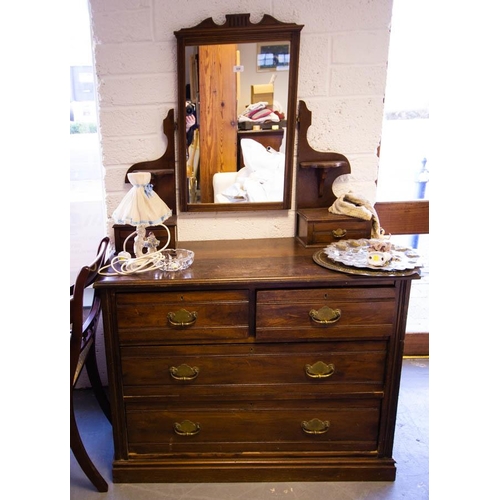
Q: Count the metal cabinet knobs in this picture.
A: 7